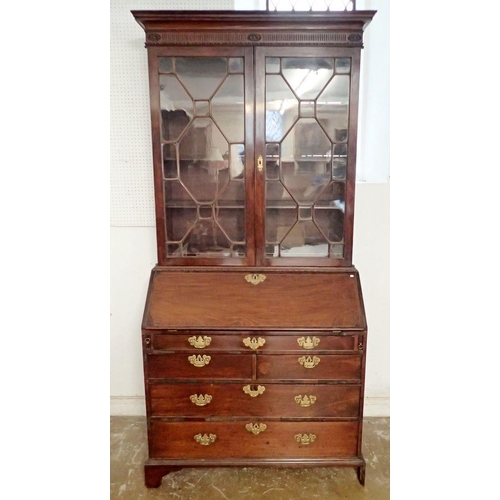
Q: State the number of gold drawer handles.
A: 8